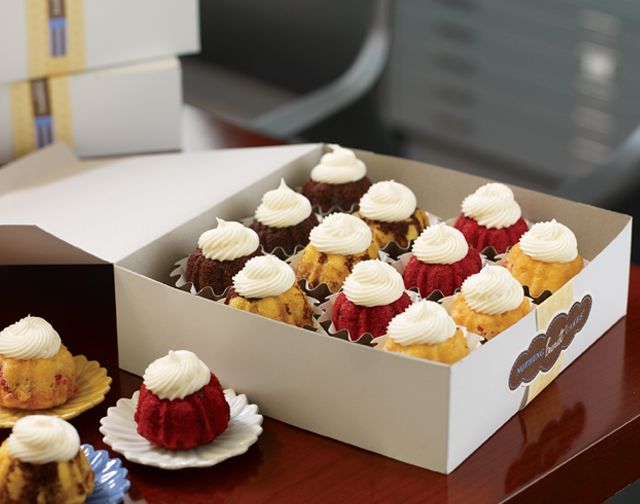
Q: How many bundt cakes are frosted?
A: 15